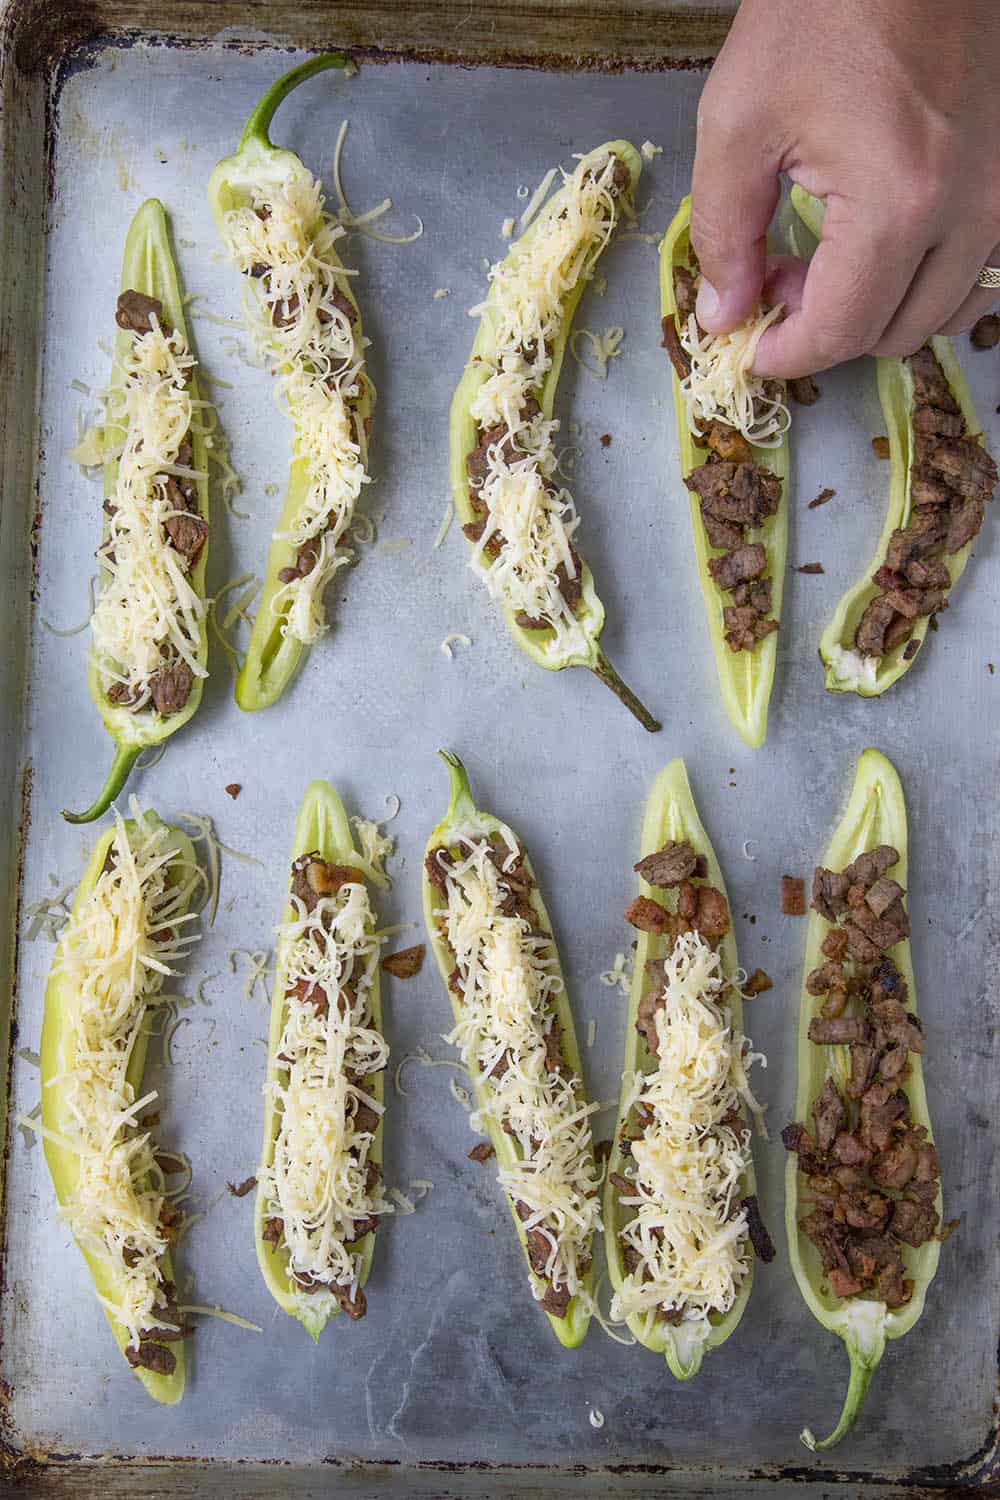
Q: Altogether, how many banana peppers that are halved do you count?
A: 10